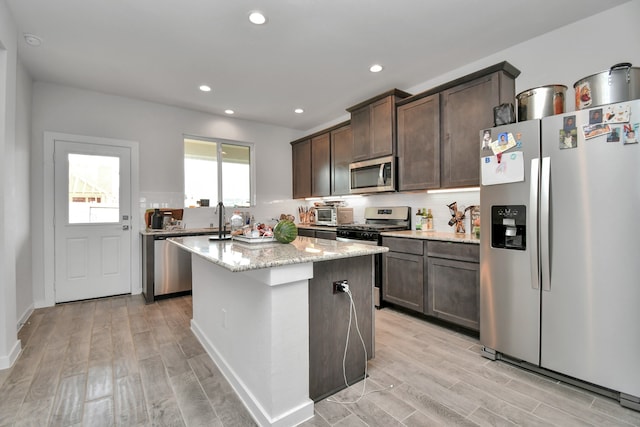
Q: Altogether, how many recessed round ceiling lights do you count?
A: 5